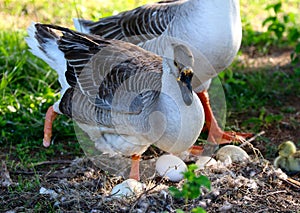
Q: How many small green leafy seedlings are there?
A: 1